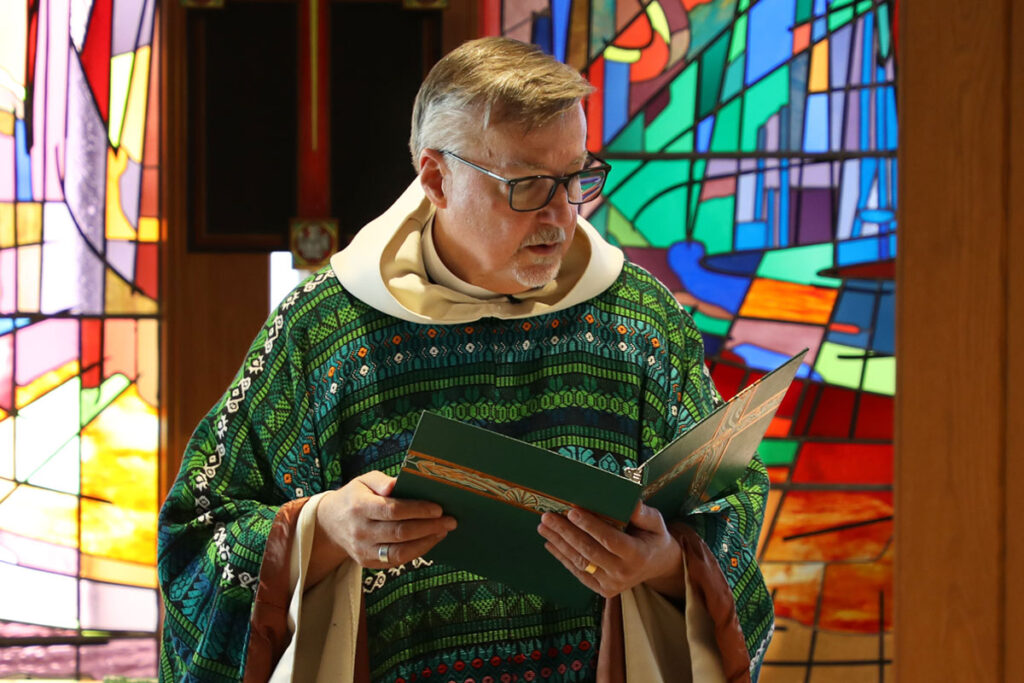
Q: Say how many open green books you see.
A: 1